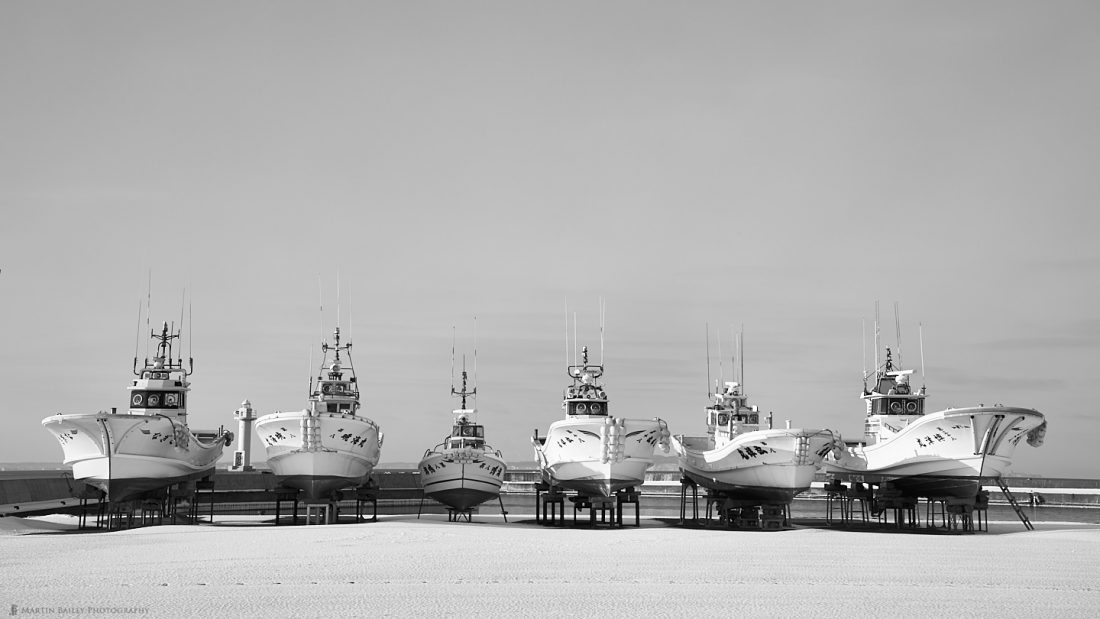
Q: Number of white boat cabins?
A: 6